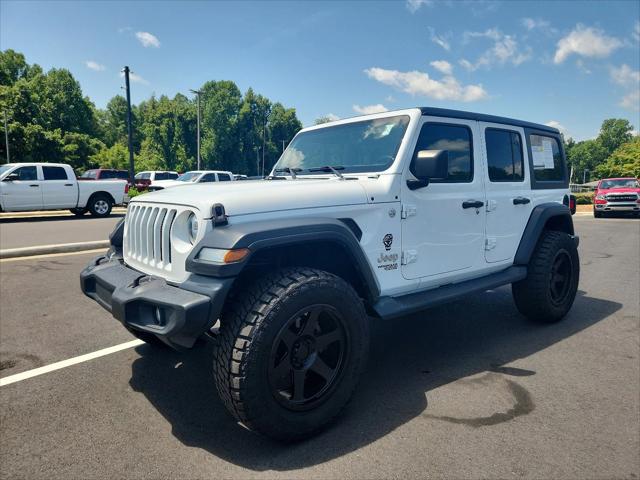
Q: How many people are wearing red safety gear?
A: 0